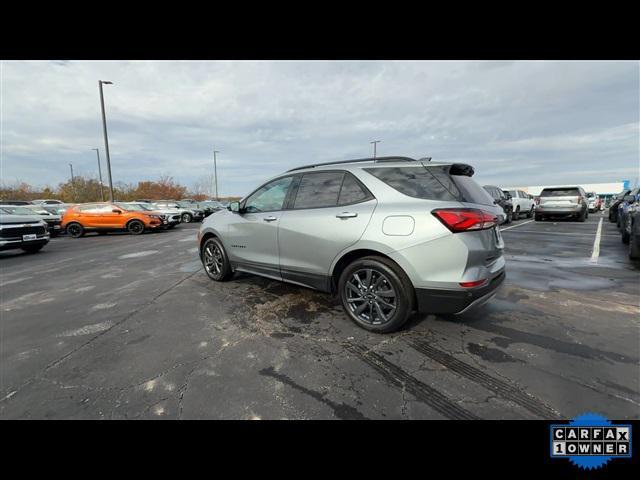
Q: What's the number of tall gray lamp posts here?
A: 5